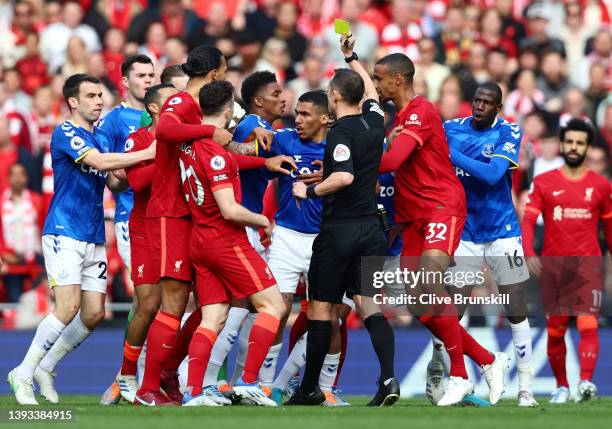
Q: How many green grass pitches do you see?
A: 1